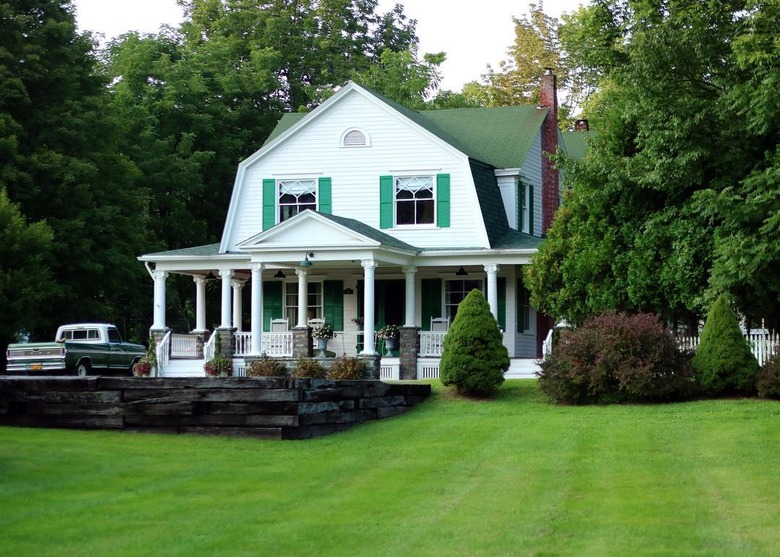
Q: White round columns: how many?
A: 9